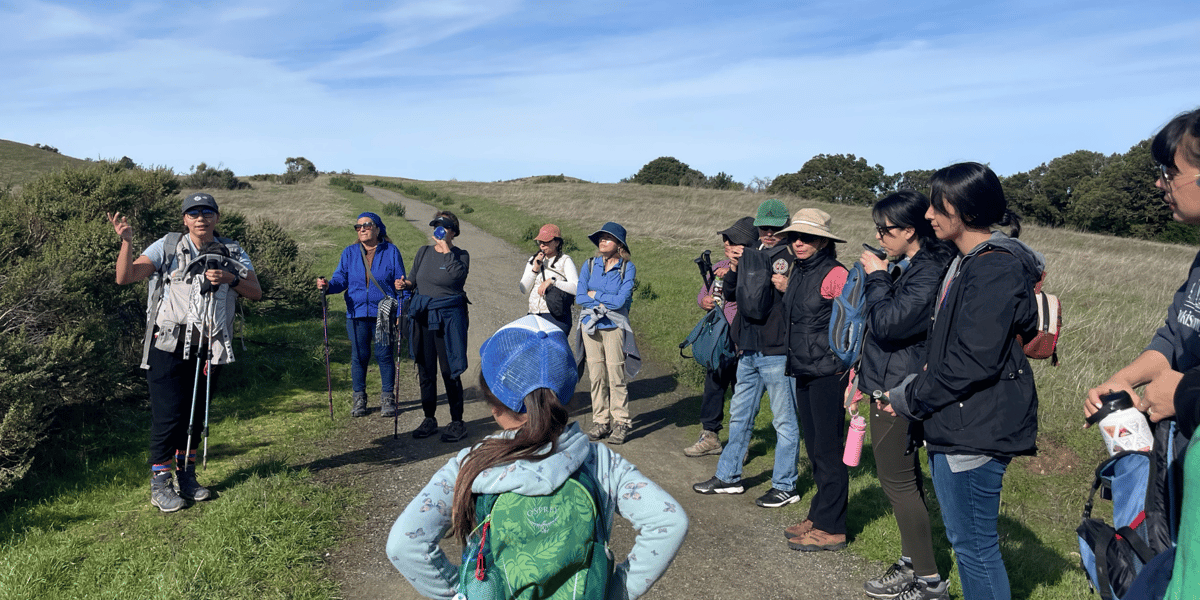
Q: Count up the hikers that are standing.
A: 12